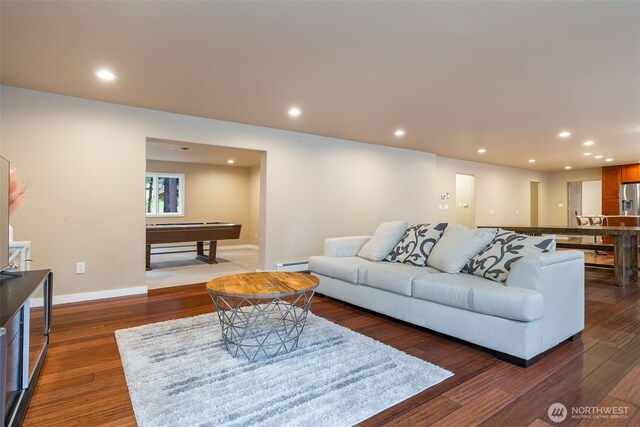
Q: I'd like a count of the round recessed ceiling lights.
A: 12